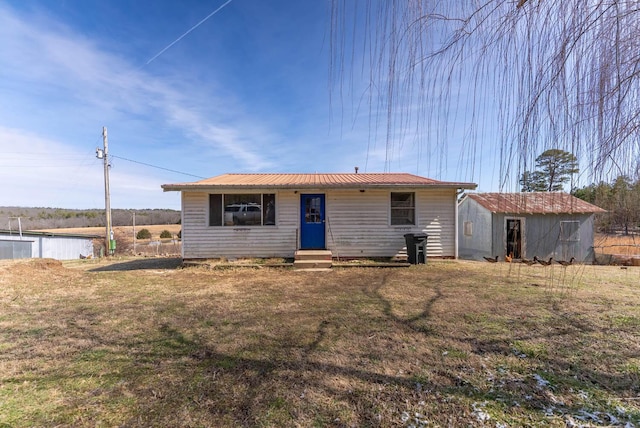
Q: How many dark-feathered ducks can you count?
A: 4